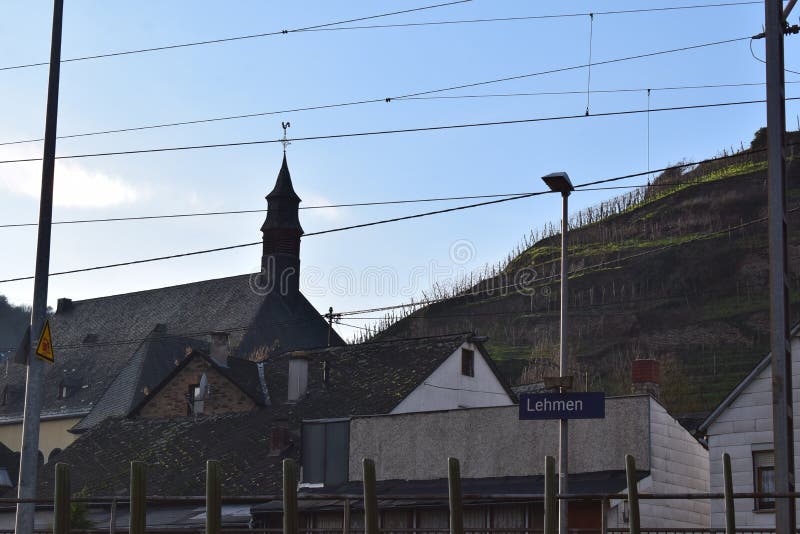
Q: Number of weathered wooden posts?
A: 9